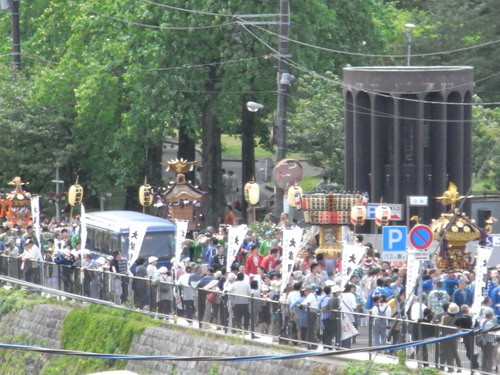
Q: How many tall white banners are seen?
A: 9